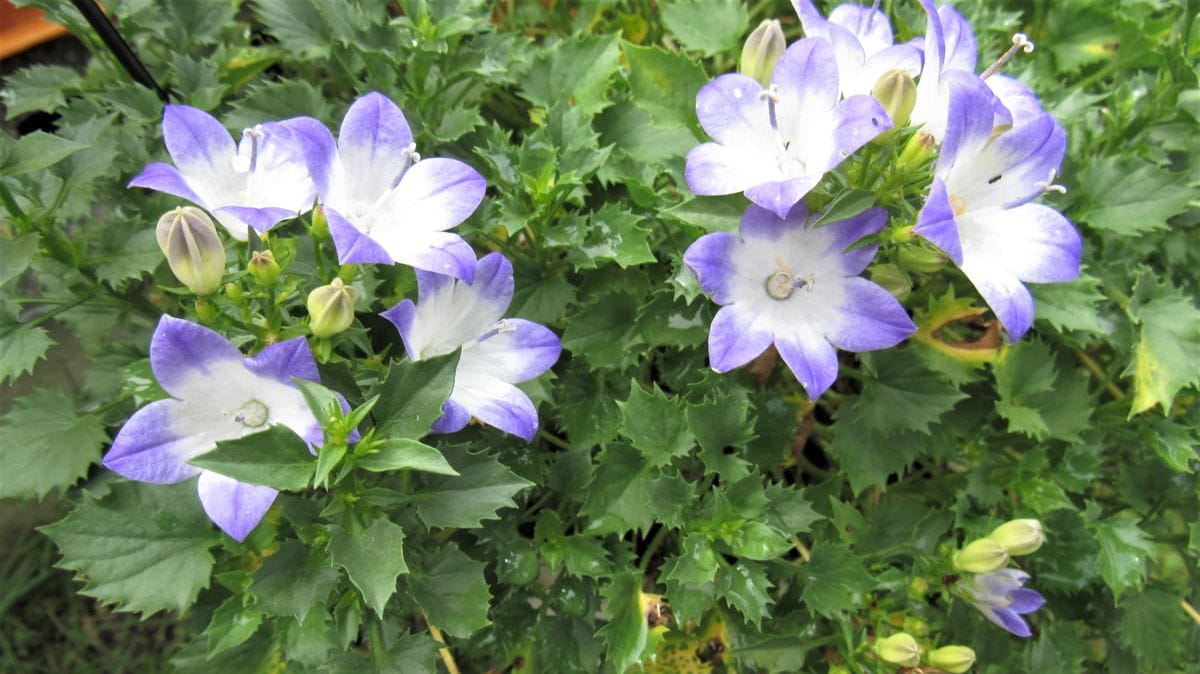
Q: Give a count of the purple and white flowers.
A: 10